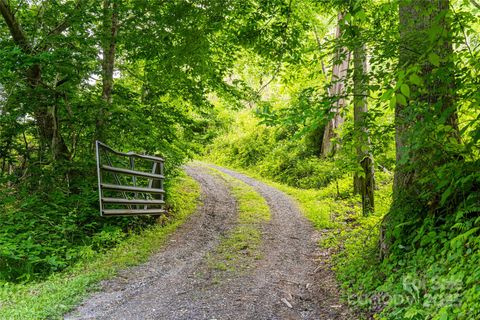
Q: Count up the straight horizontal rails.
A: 4